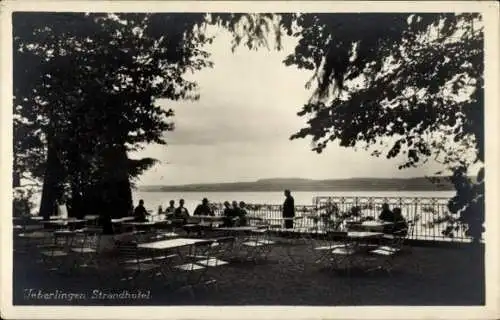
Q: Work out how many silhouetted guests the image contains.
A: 10